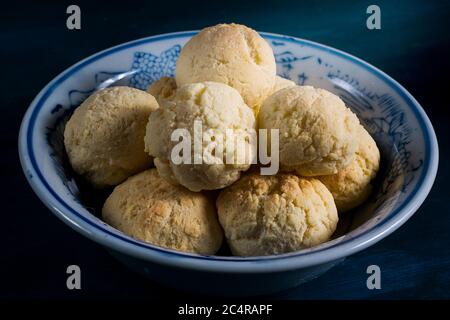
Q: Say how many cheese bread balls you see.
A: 9